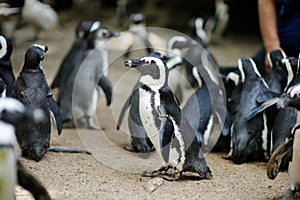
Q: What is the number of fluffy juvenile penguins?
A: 1